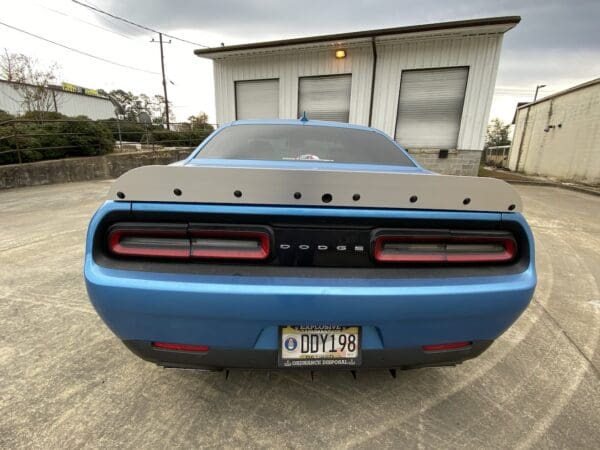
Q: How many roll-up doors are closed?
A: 3